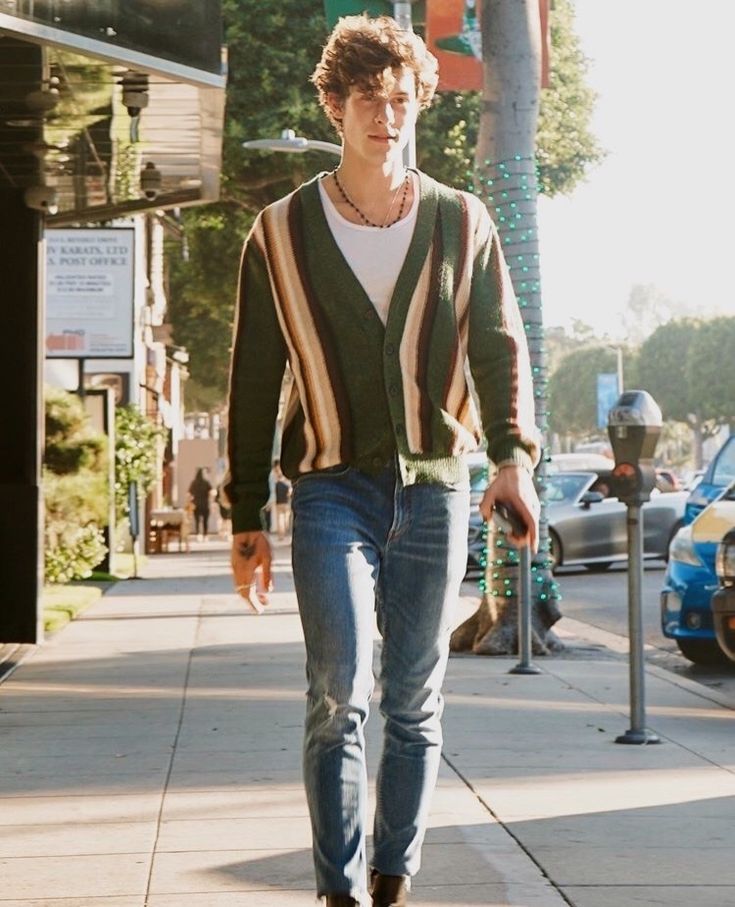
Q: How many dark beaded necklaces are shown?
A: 1